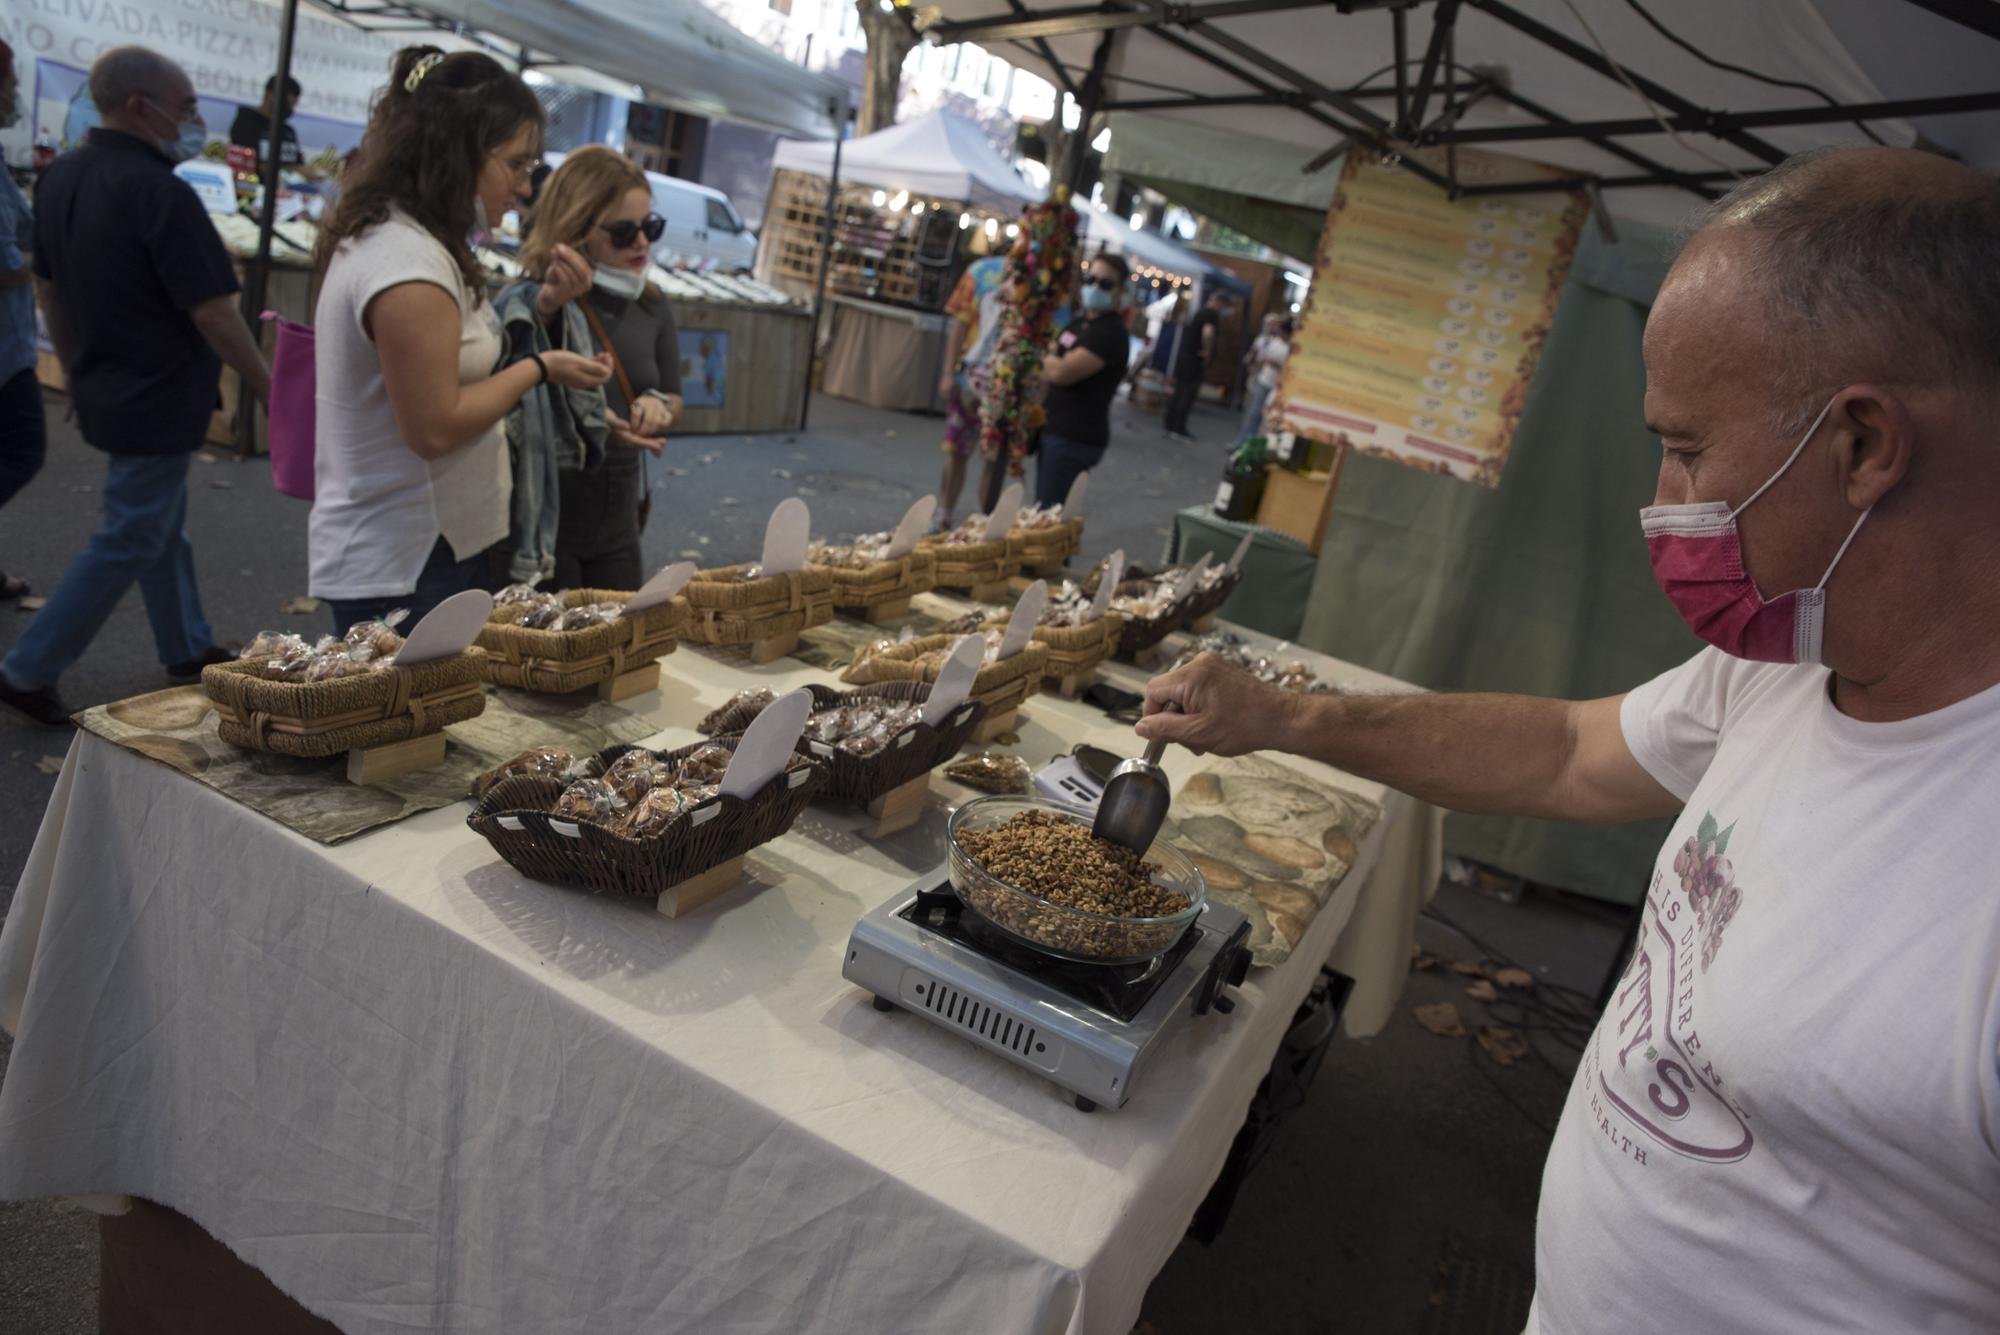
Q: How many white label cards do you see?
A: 12